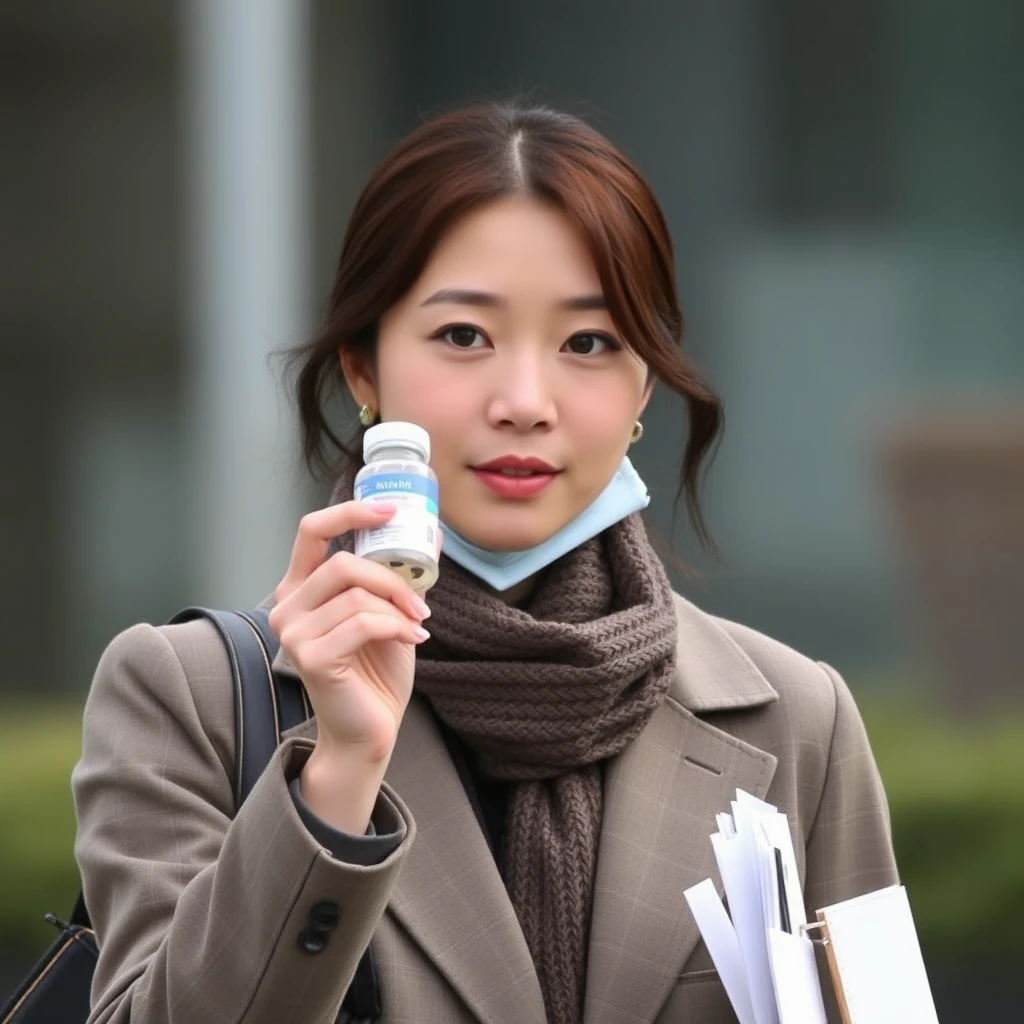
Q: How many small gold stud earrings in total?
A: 2